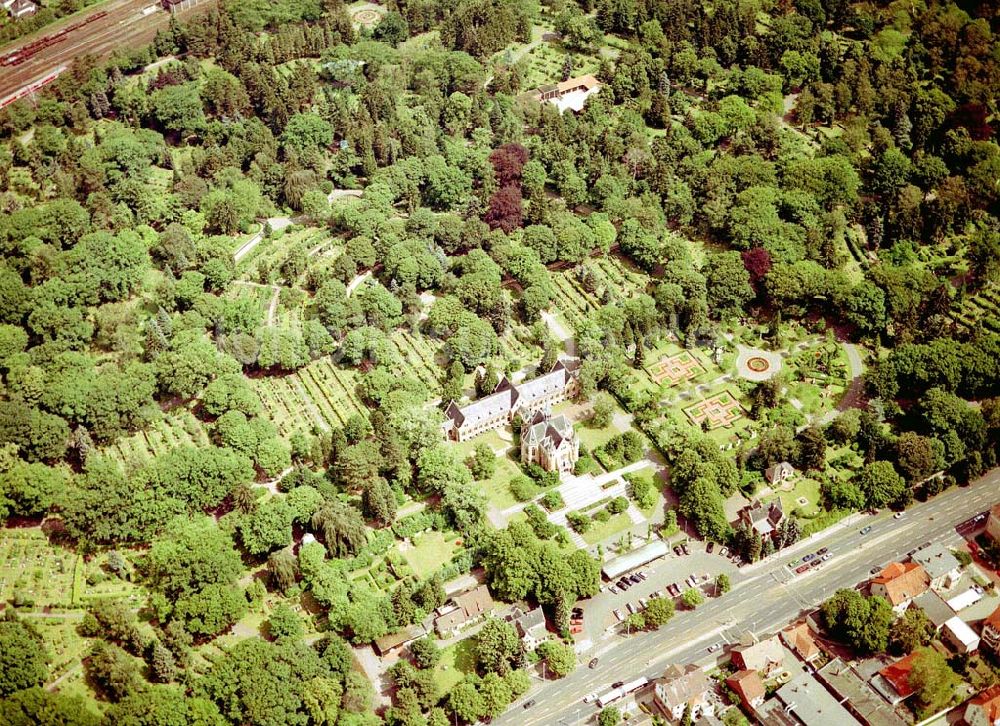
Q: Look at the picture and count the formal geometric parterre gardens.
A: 2